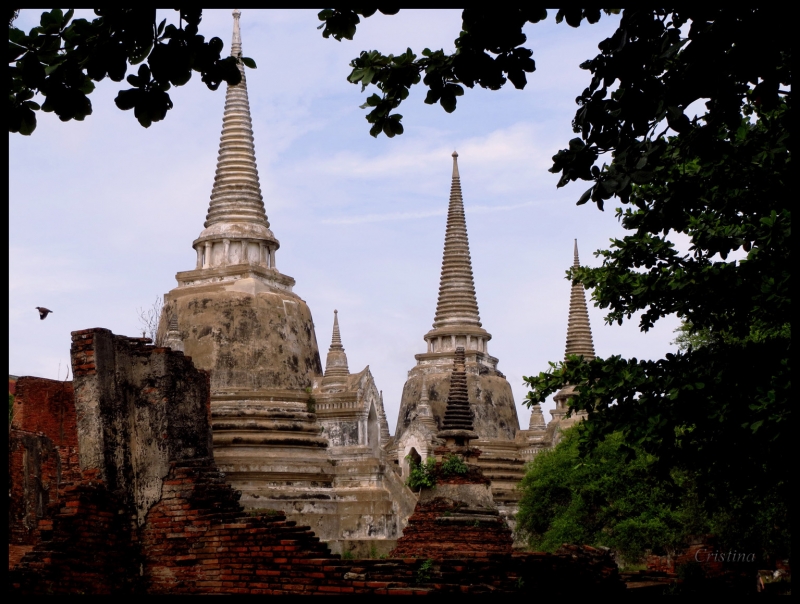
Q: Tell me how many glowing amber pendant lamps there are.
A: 0